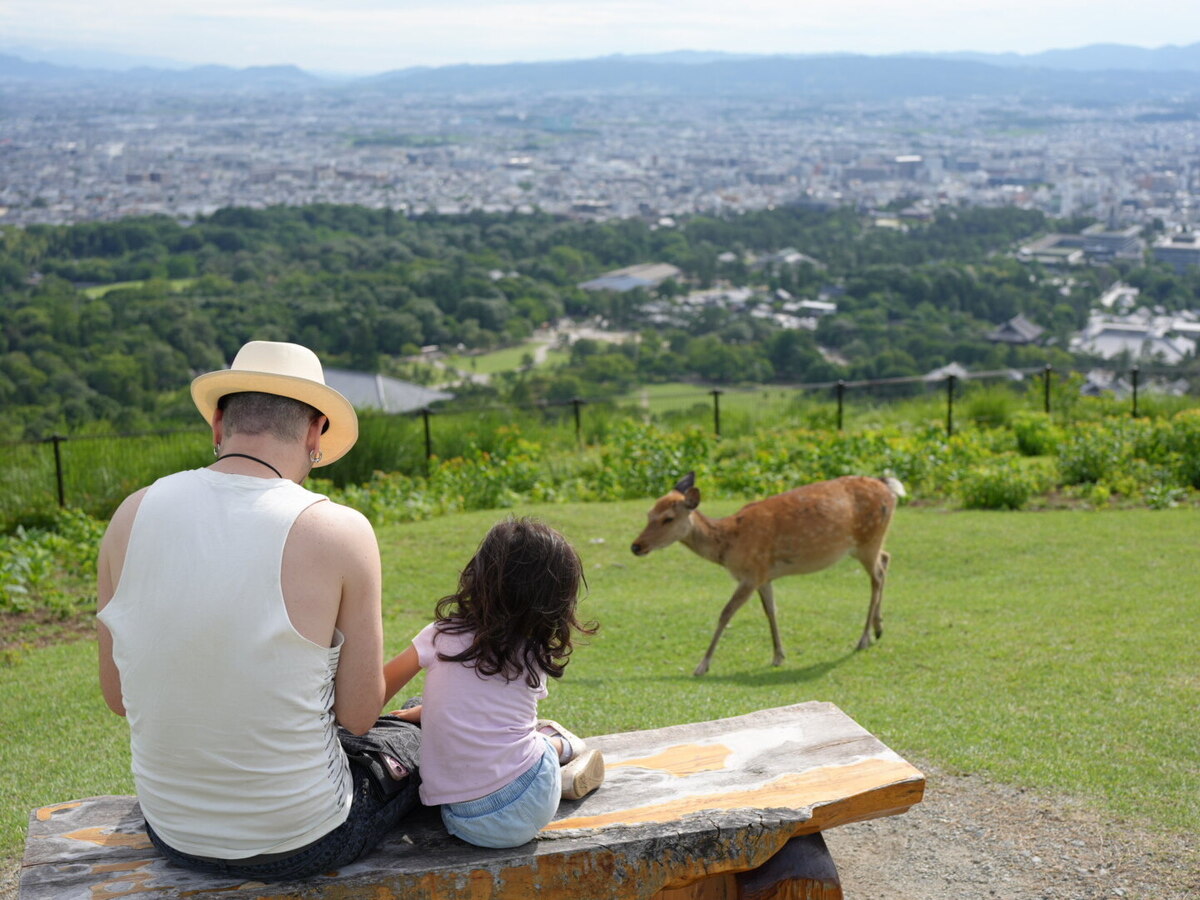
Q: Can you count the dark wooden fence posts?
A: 8